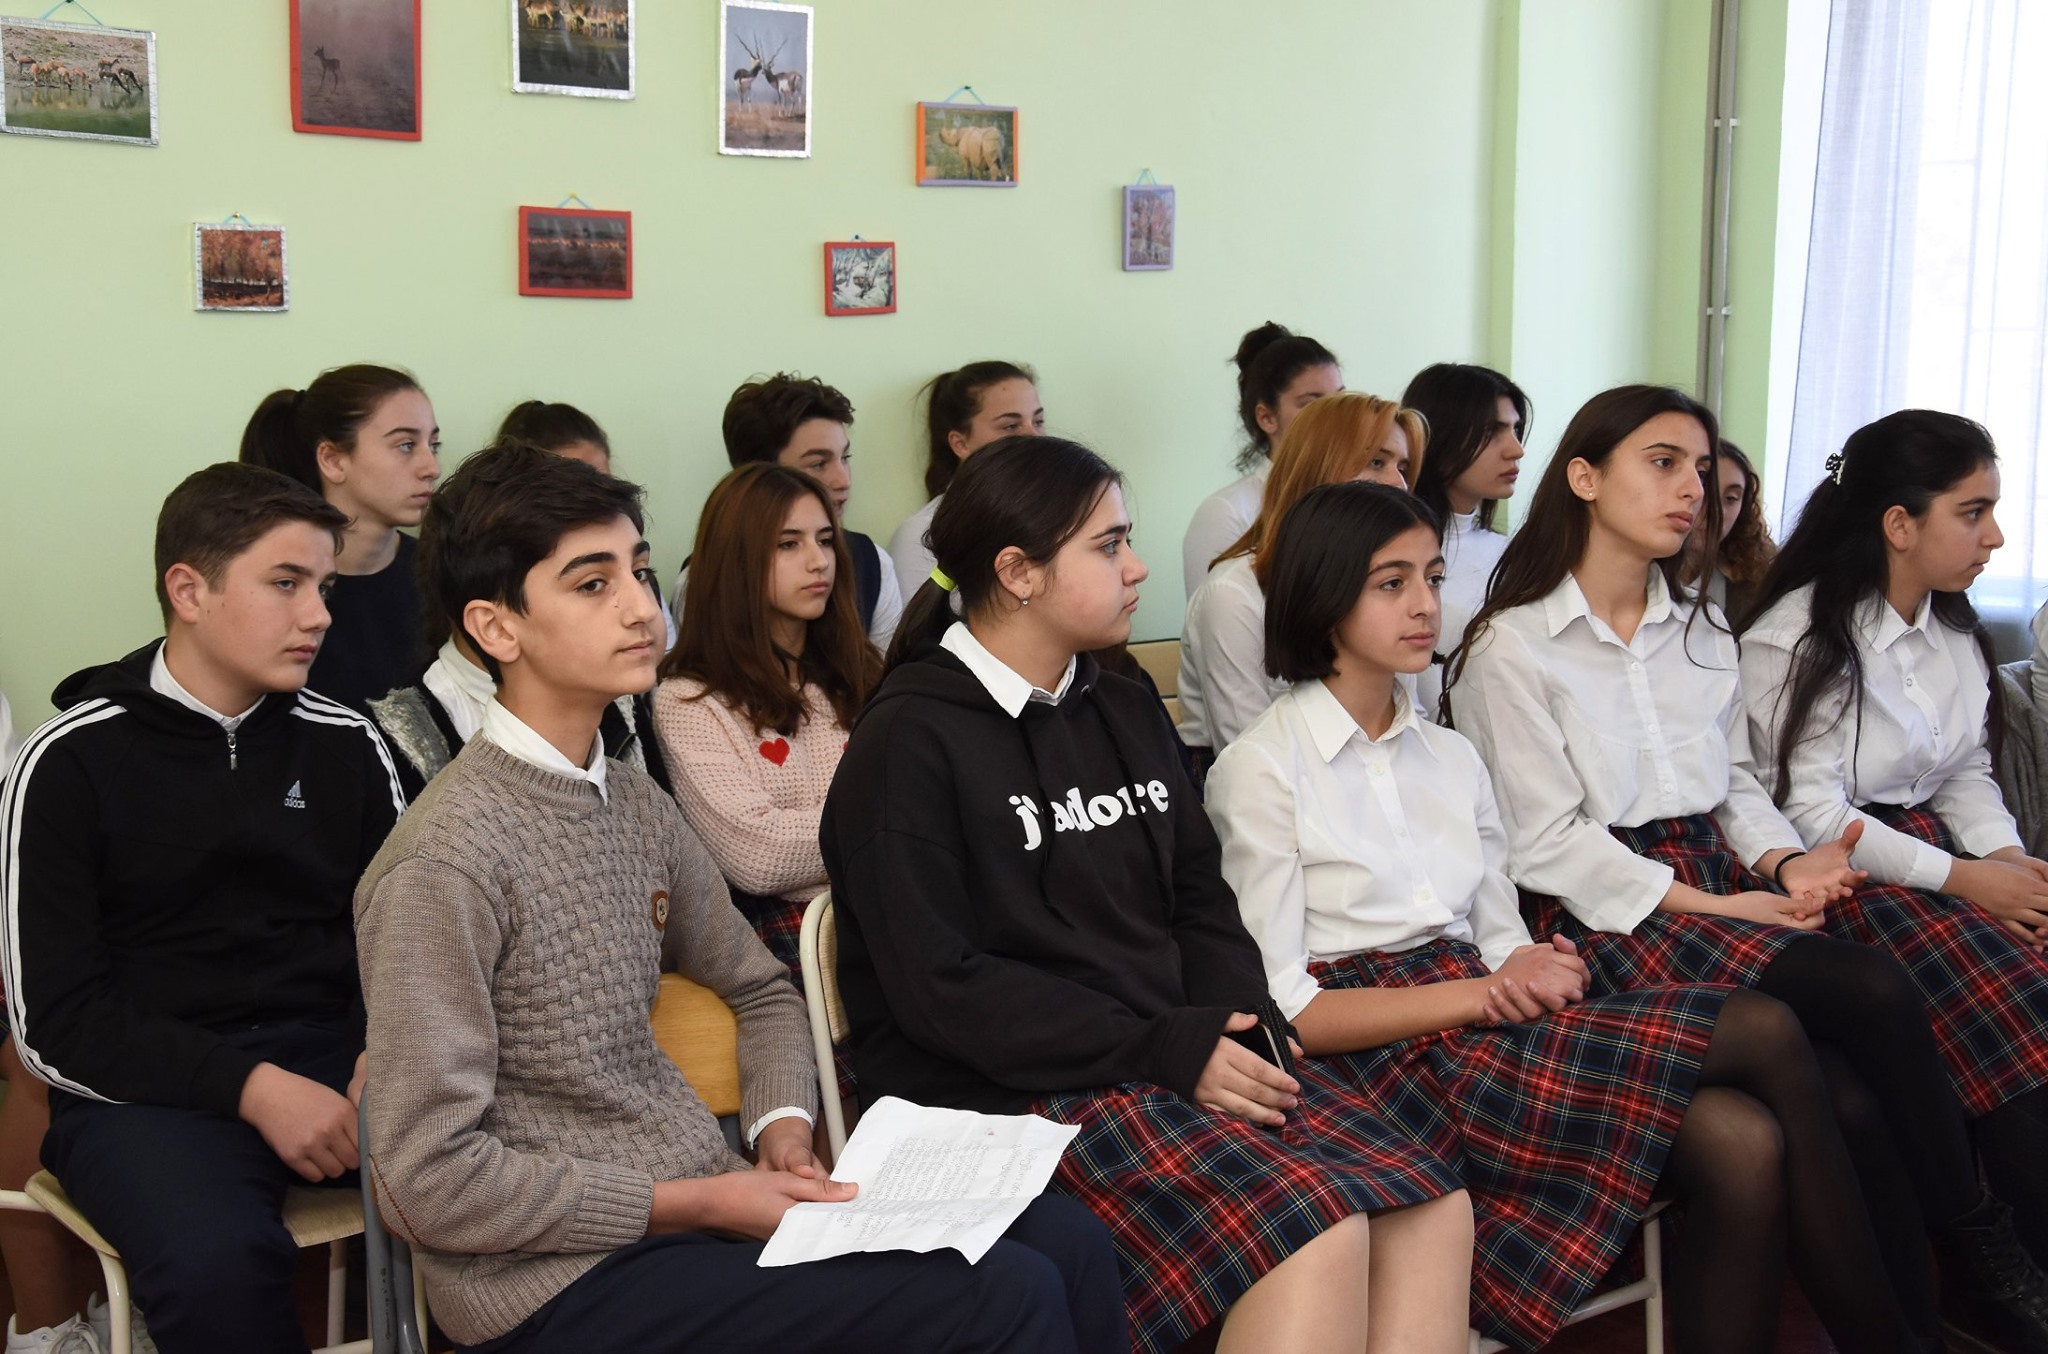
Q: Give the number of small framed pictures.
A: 9